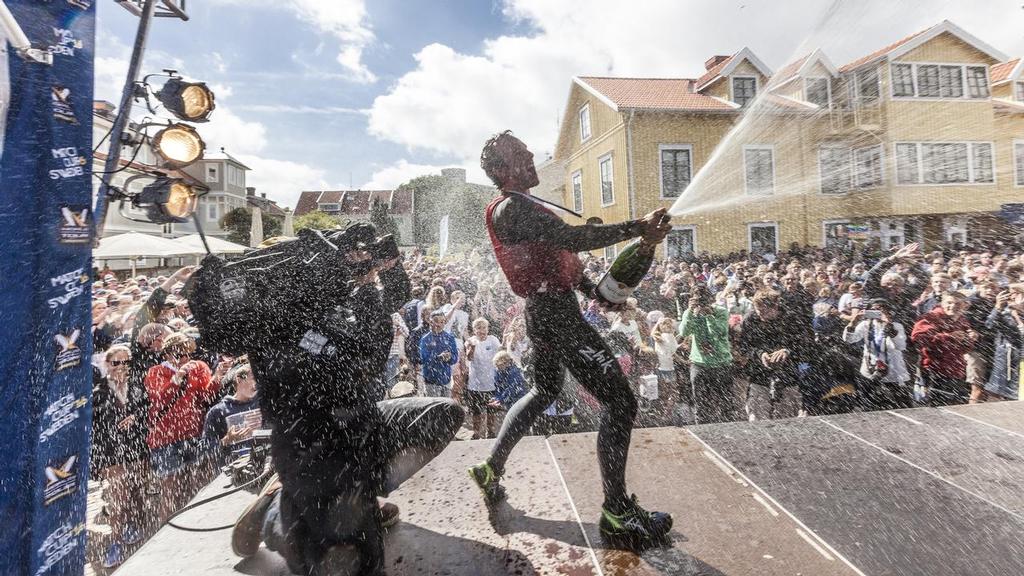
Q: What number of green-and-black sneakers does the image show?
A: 2